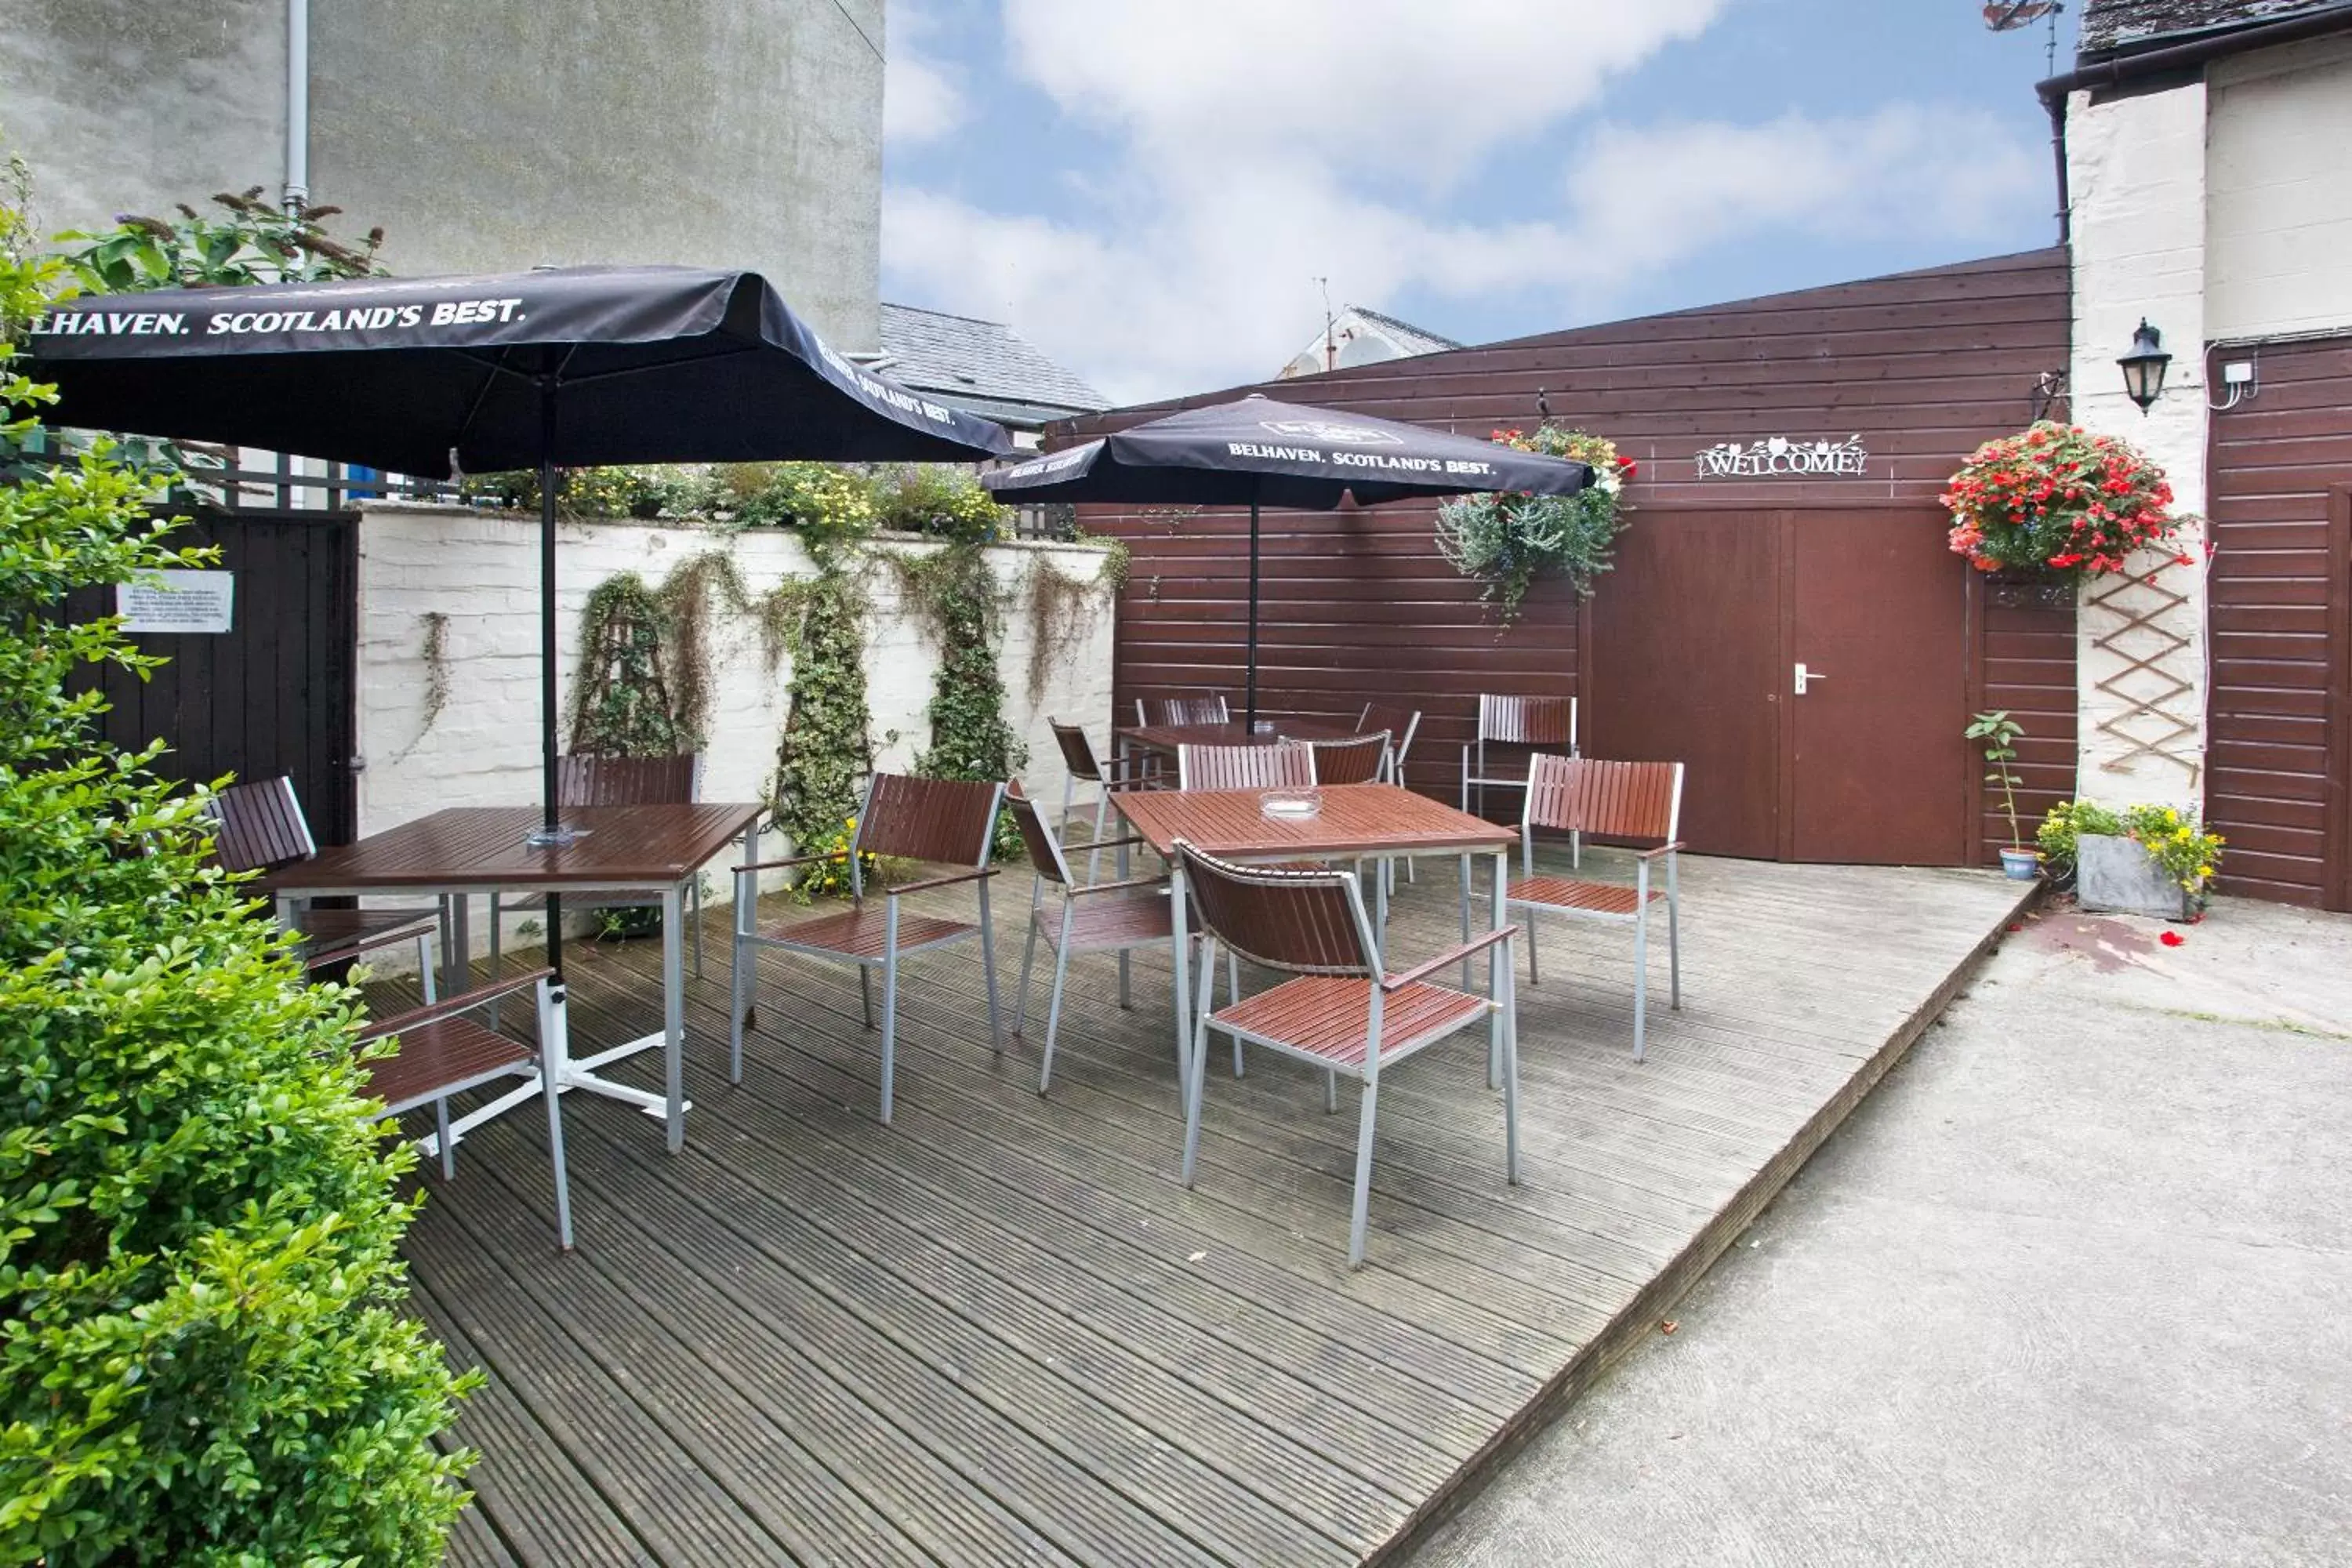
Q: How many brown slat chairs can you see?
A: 13